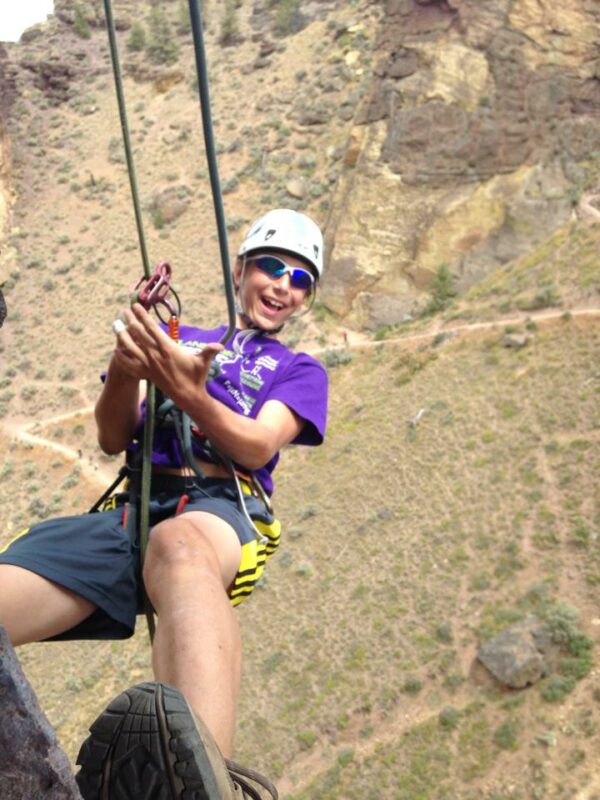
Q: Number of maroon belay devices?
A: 1